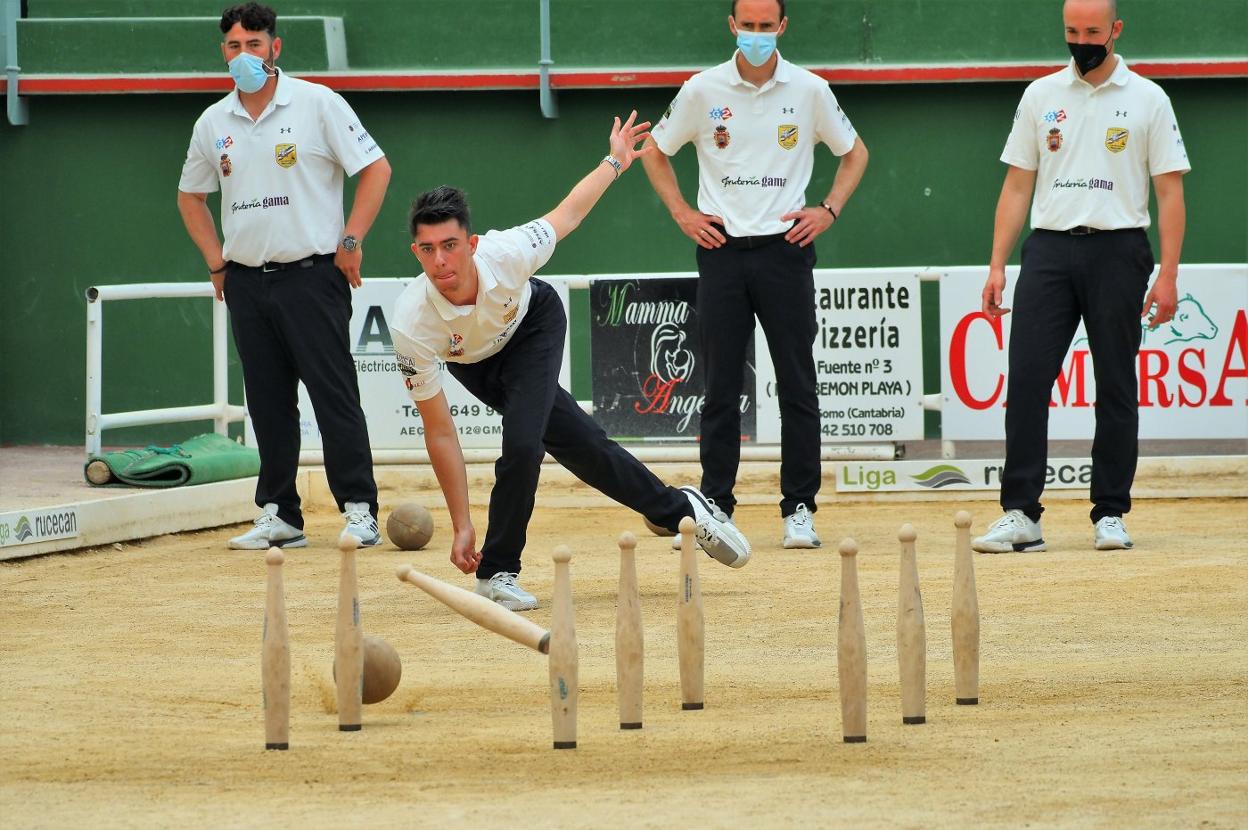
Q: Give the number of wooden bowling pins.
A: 9